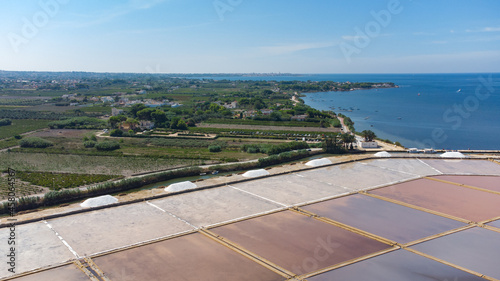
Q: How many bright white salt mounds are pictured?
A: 6